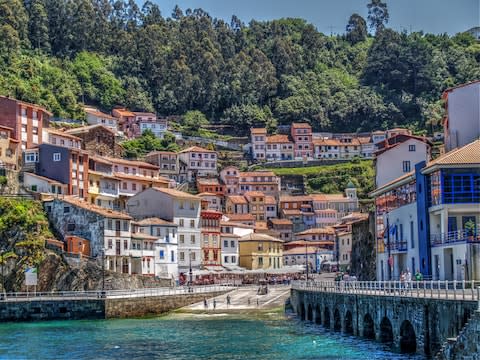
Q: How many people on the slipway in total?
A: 5